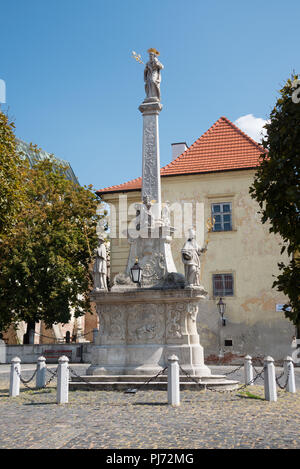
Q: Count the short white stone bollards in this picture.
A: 7